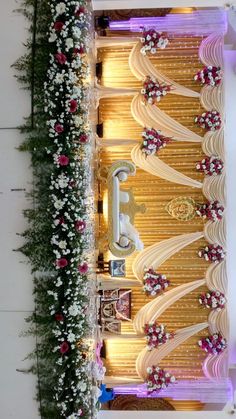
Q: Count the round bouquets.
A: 13